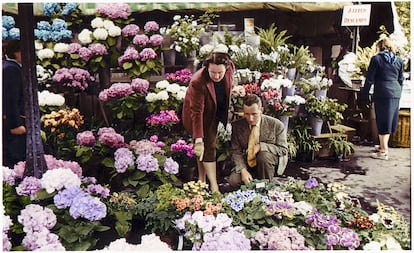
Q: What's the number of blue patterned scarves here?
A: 1